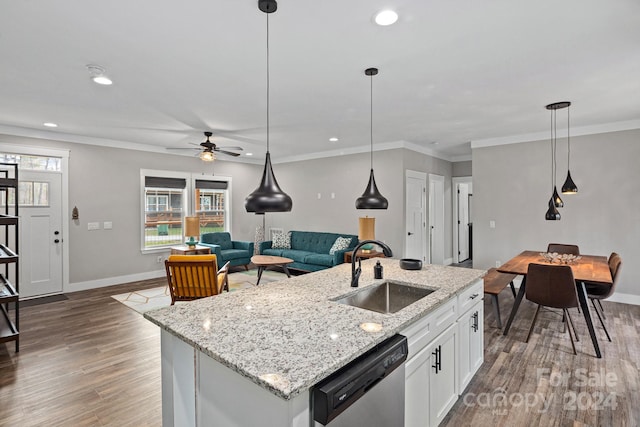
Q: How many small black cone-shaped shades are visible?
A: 3